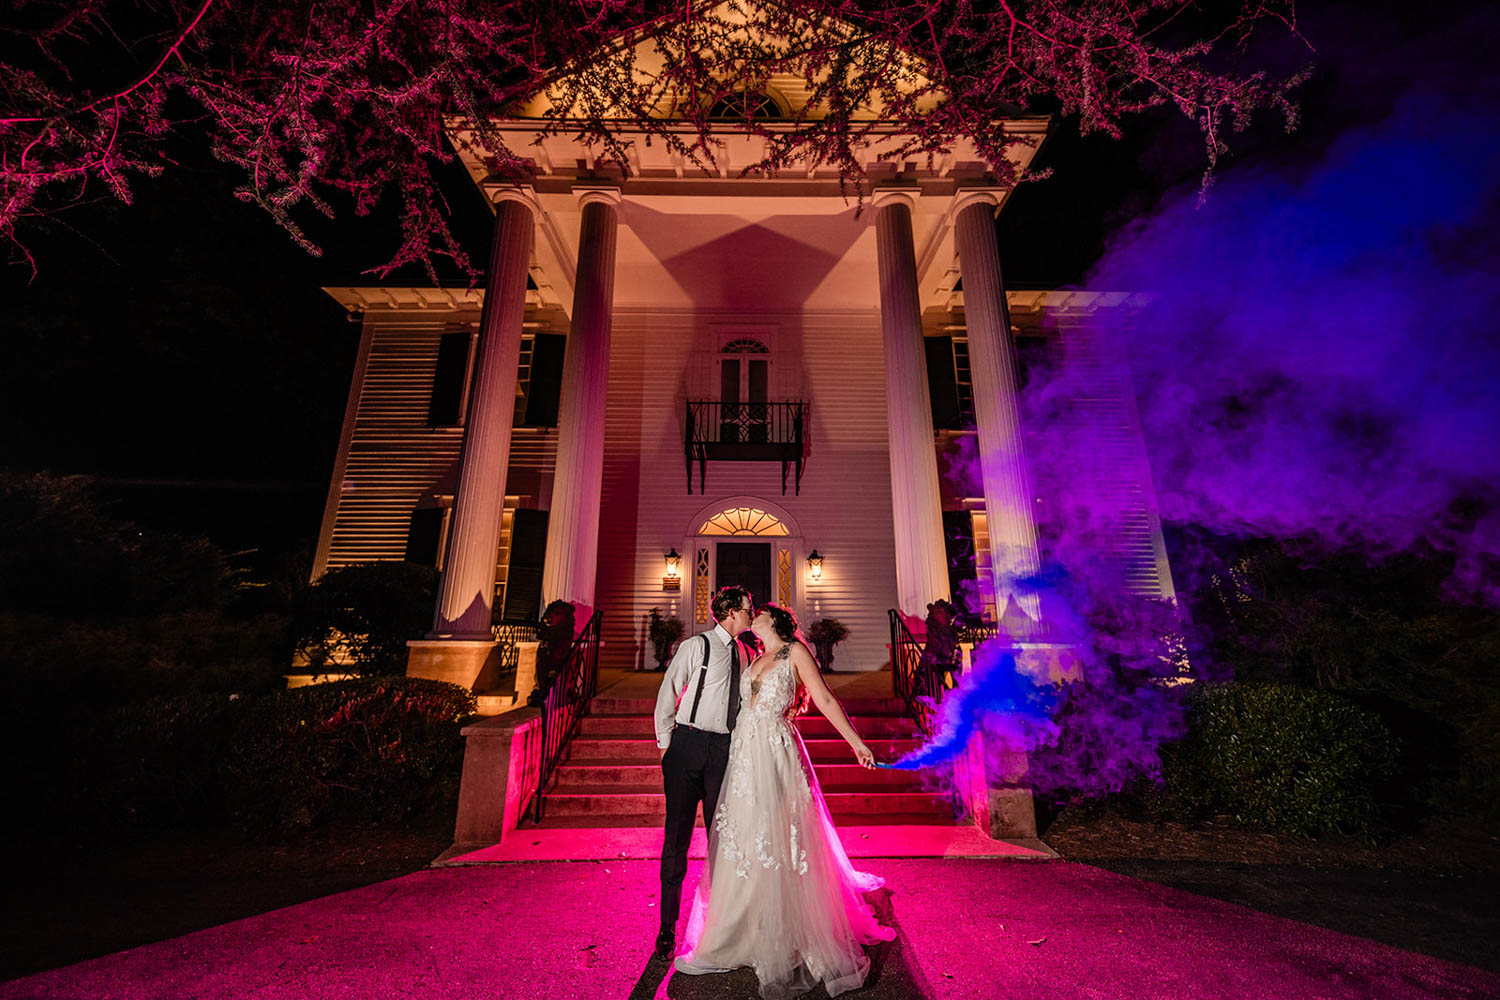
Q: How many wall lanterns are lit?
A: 2